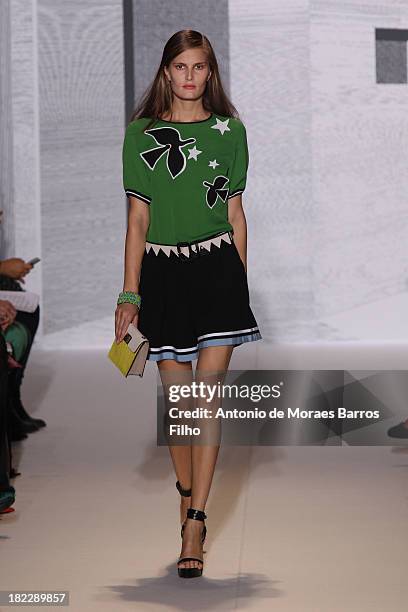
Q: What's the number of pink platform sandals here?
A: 0